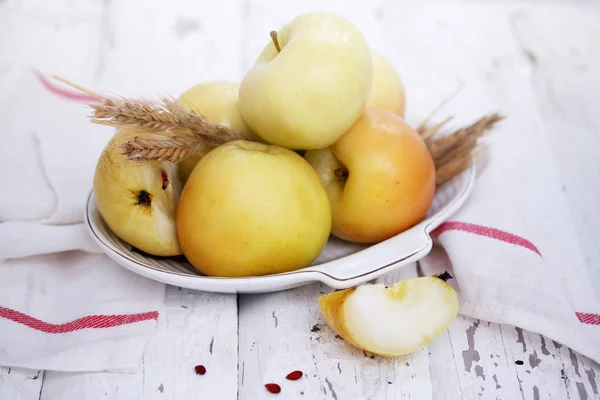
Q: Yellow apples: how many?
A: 6